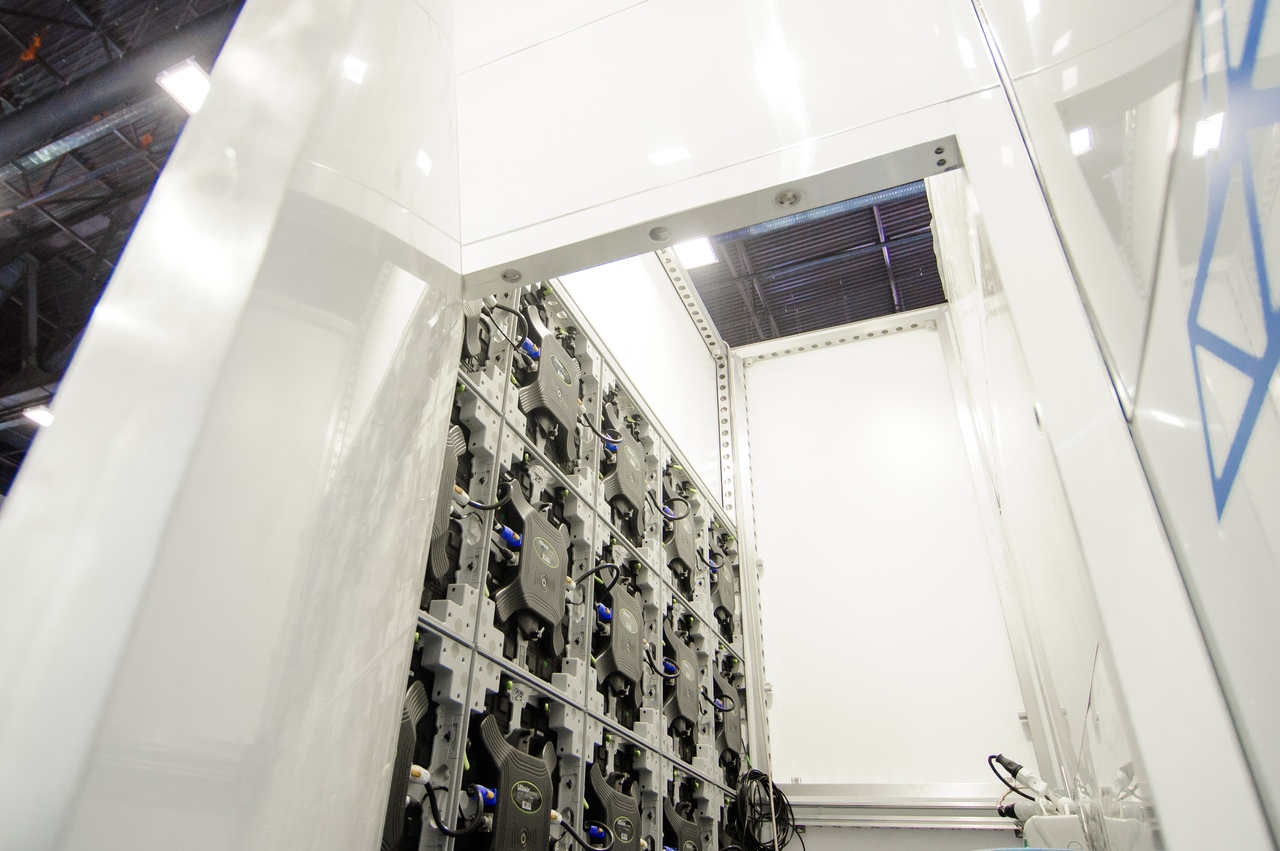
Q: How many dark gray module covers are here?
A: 15